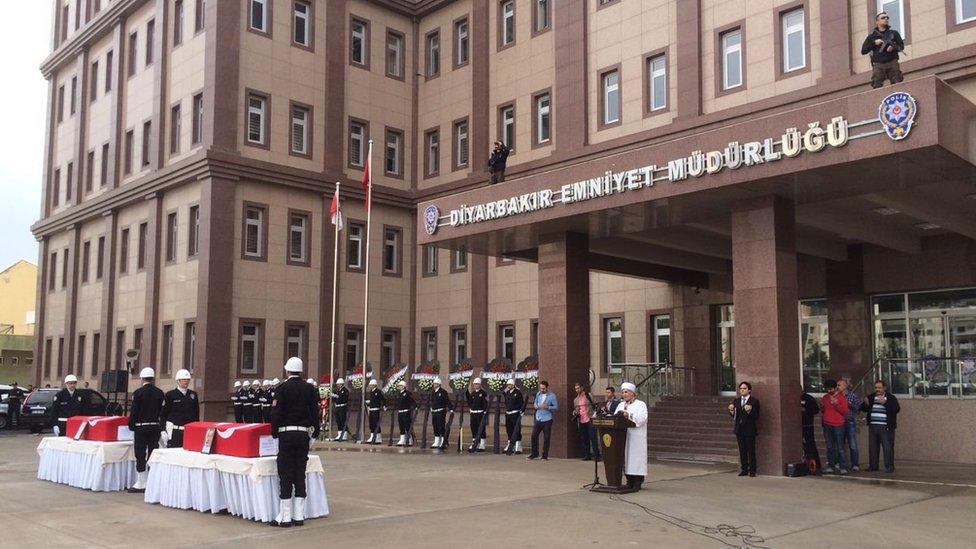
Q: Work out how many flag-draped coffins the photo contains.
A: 2